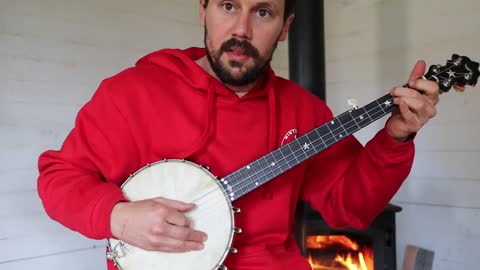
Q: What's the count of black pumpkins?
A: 0